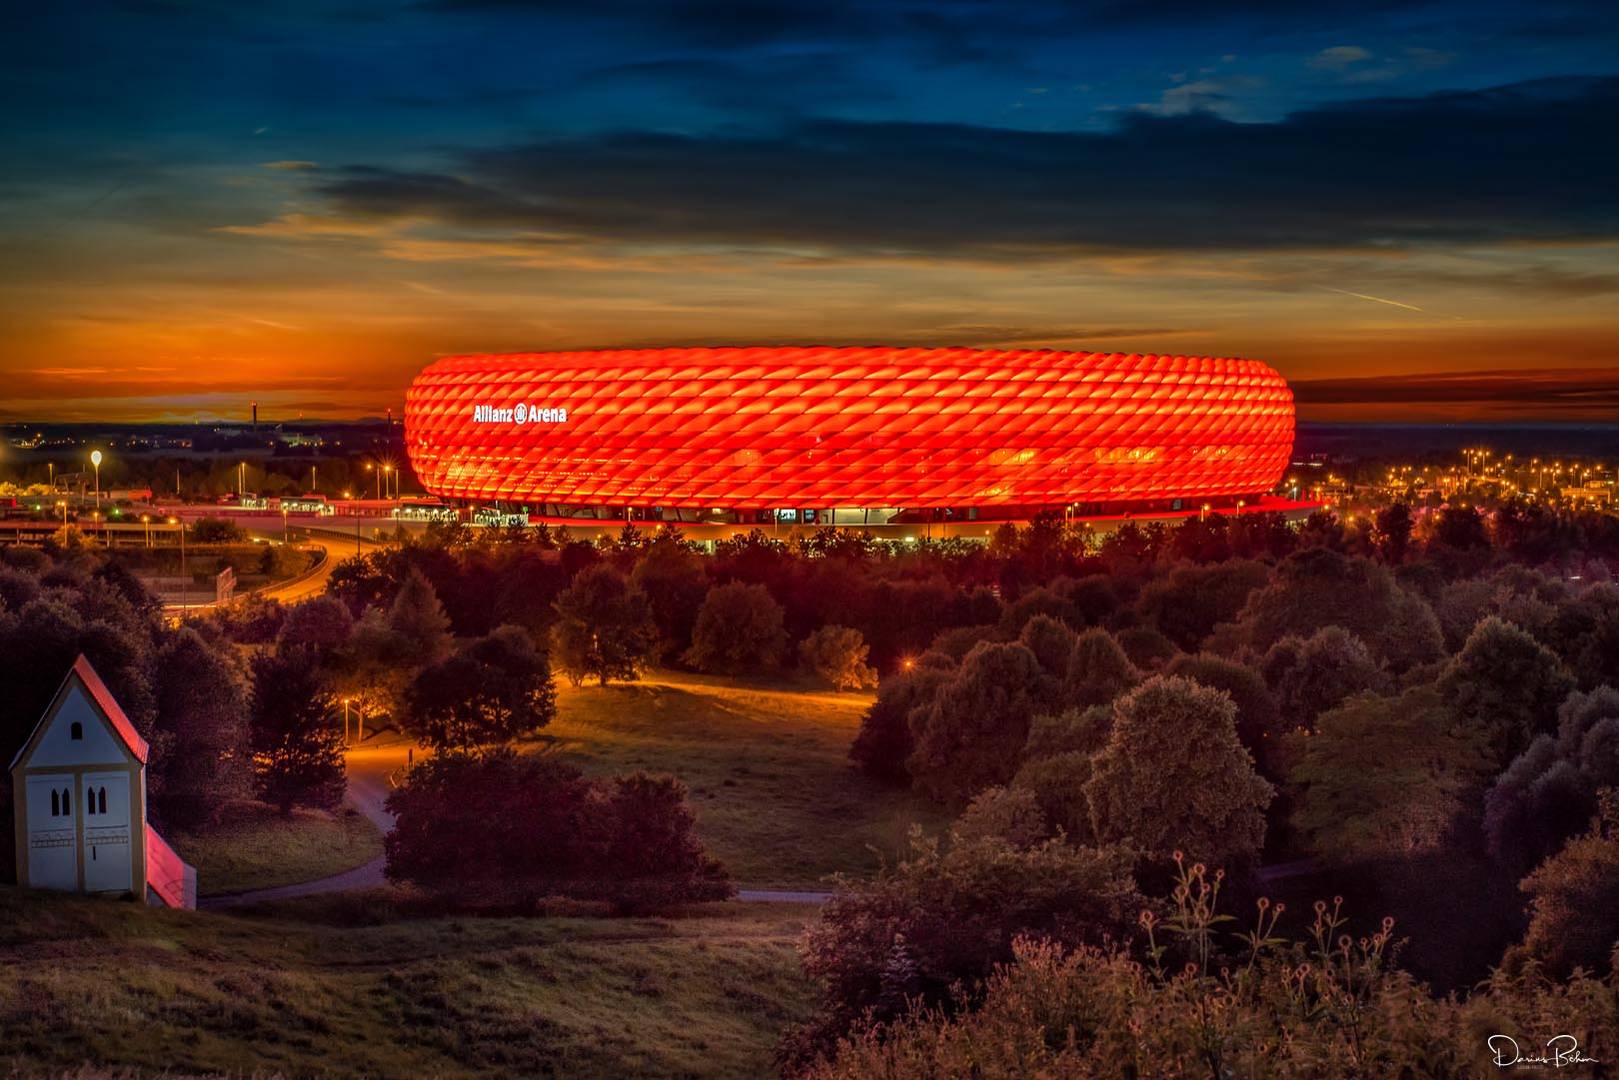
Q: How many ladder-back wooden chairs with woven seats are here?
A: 0